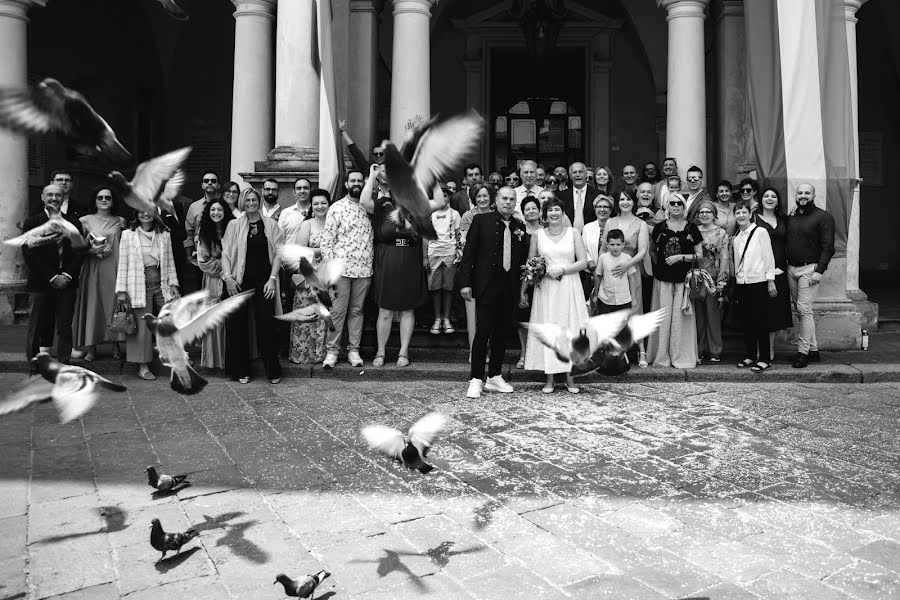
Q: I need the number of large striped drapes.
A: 2